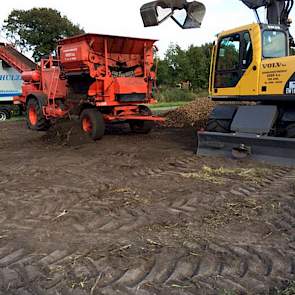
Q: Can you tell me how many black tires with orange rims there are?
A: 2